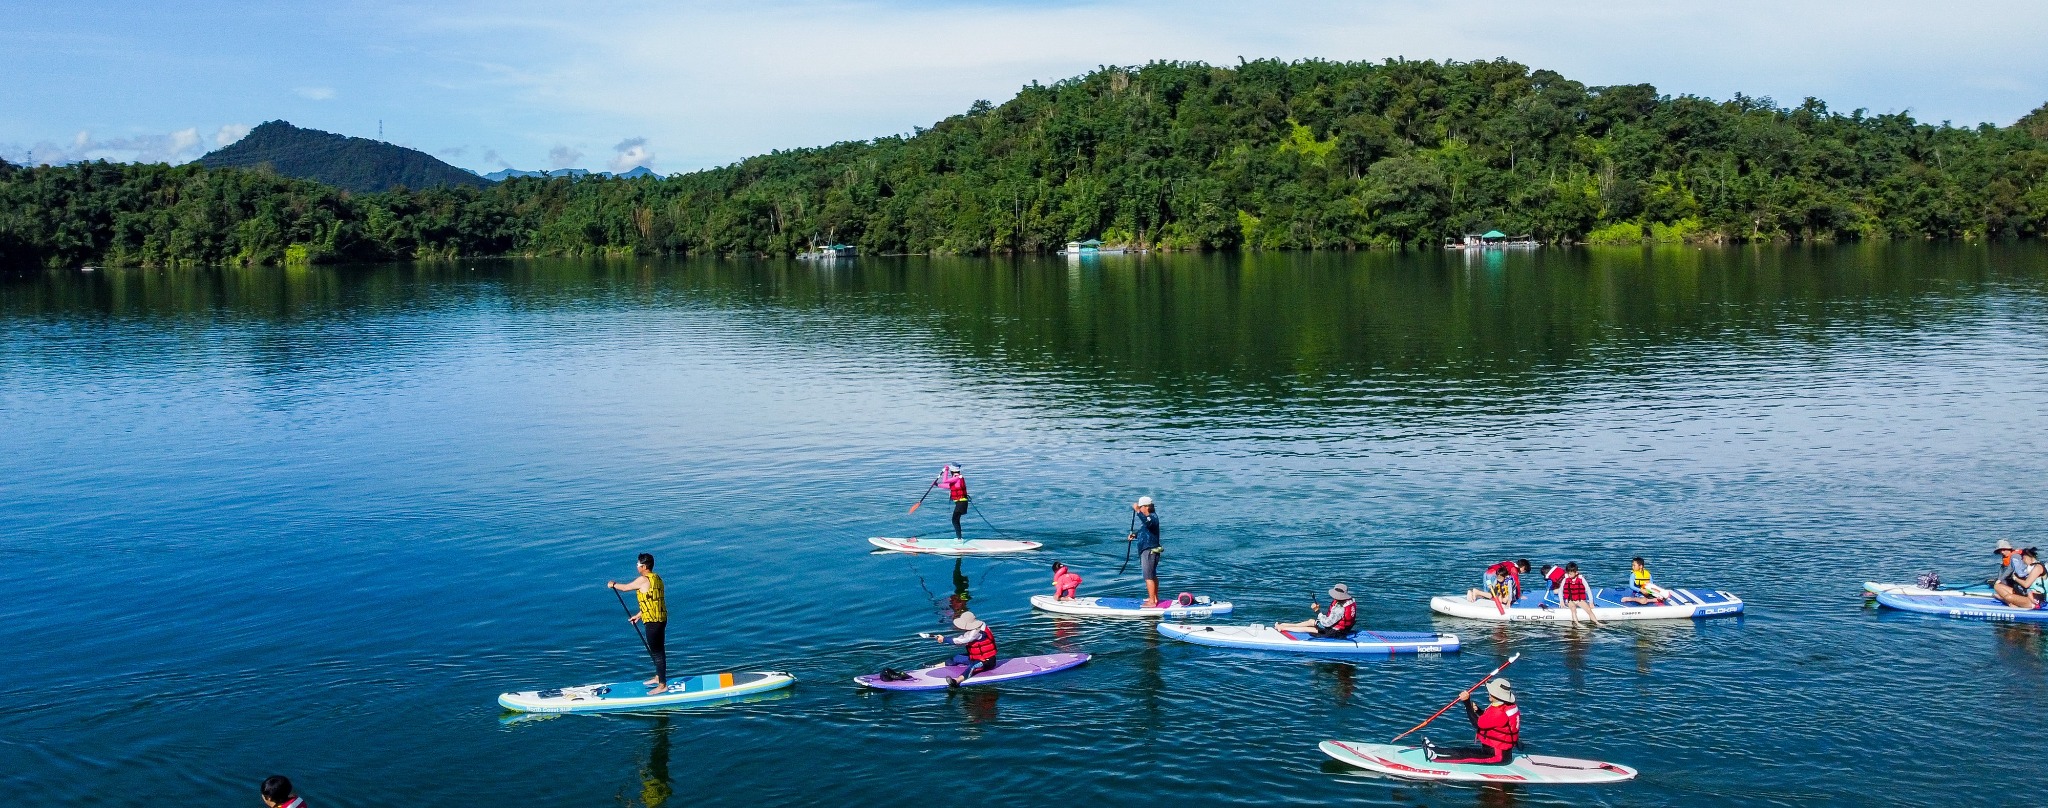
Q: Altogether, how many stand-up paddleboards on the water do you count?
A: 9